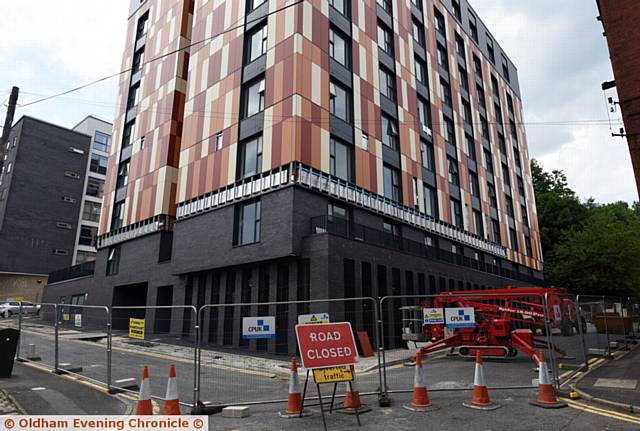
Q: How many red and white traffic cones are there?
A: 7